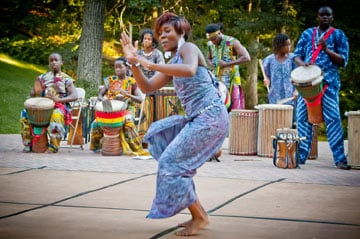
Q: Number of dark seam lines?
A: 4